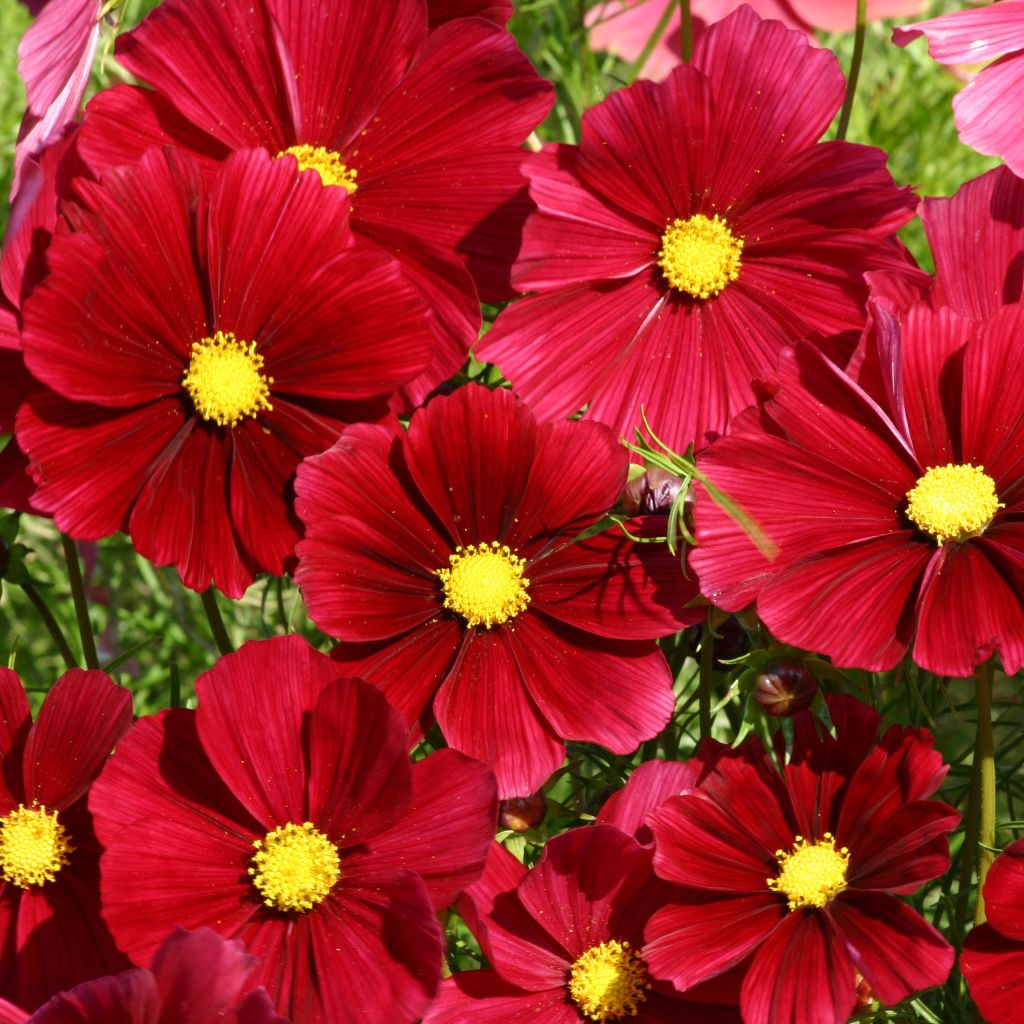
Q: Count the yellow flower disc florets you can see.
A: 9